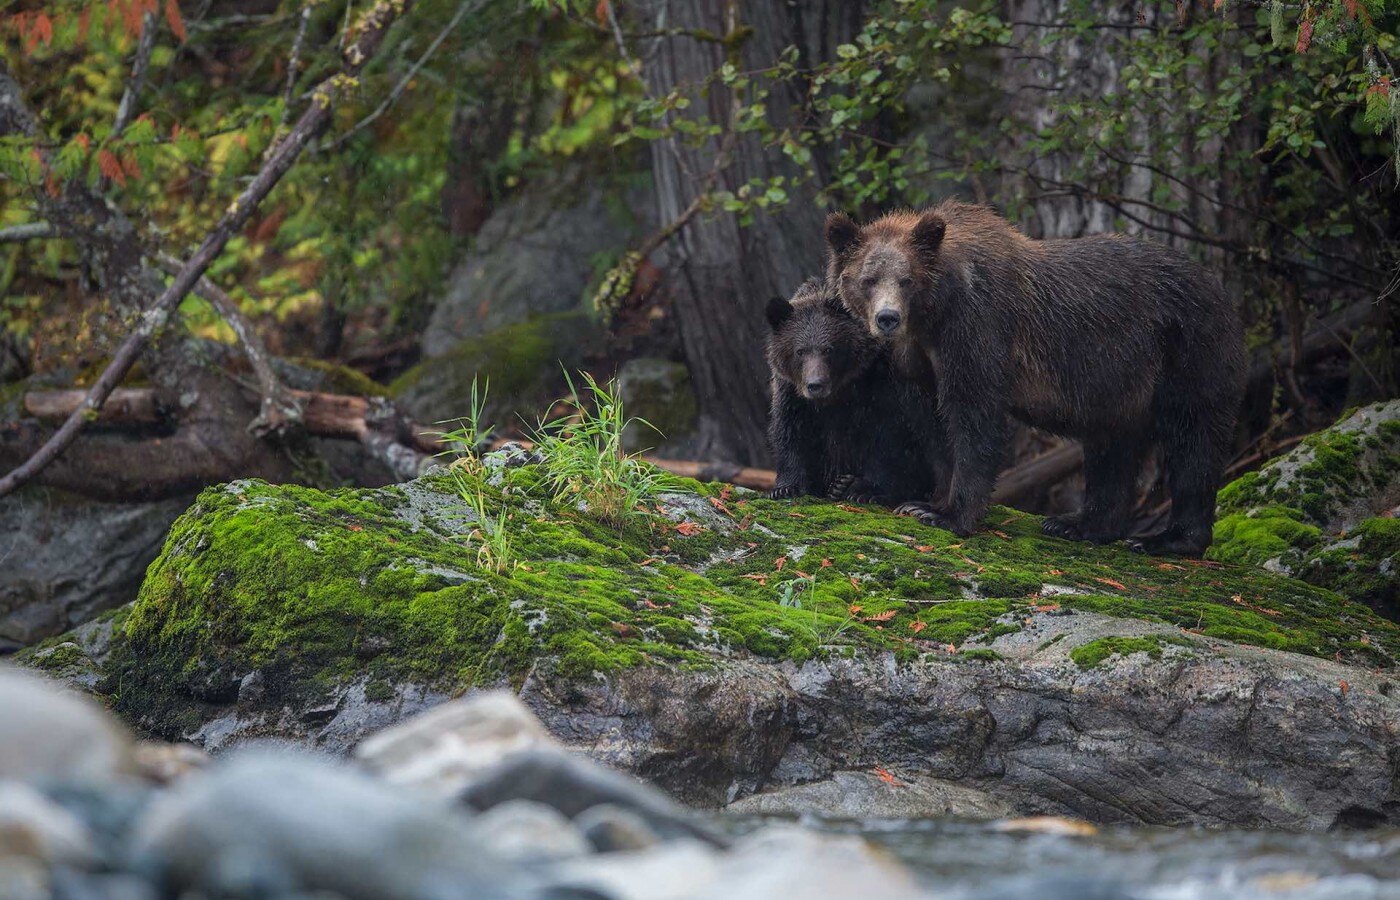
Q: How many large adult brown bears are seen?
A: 1